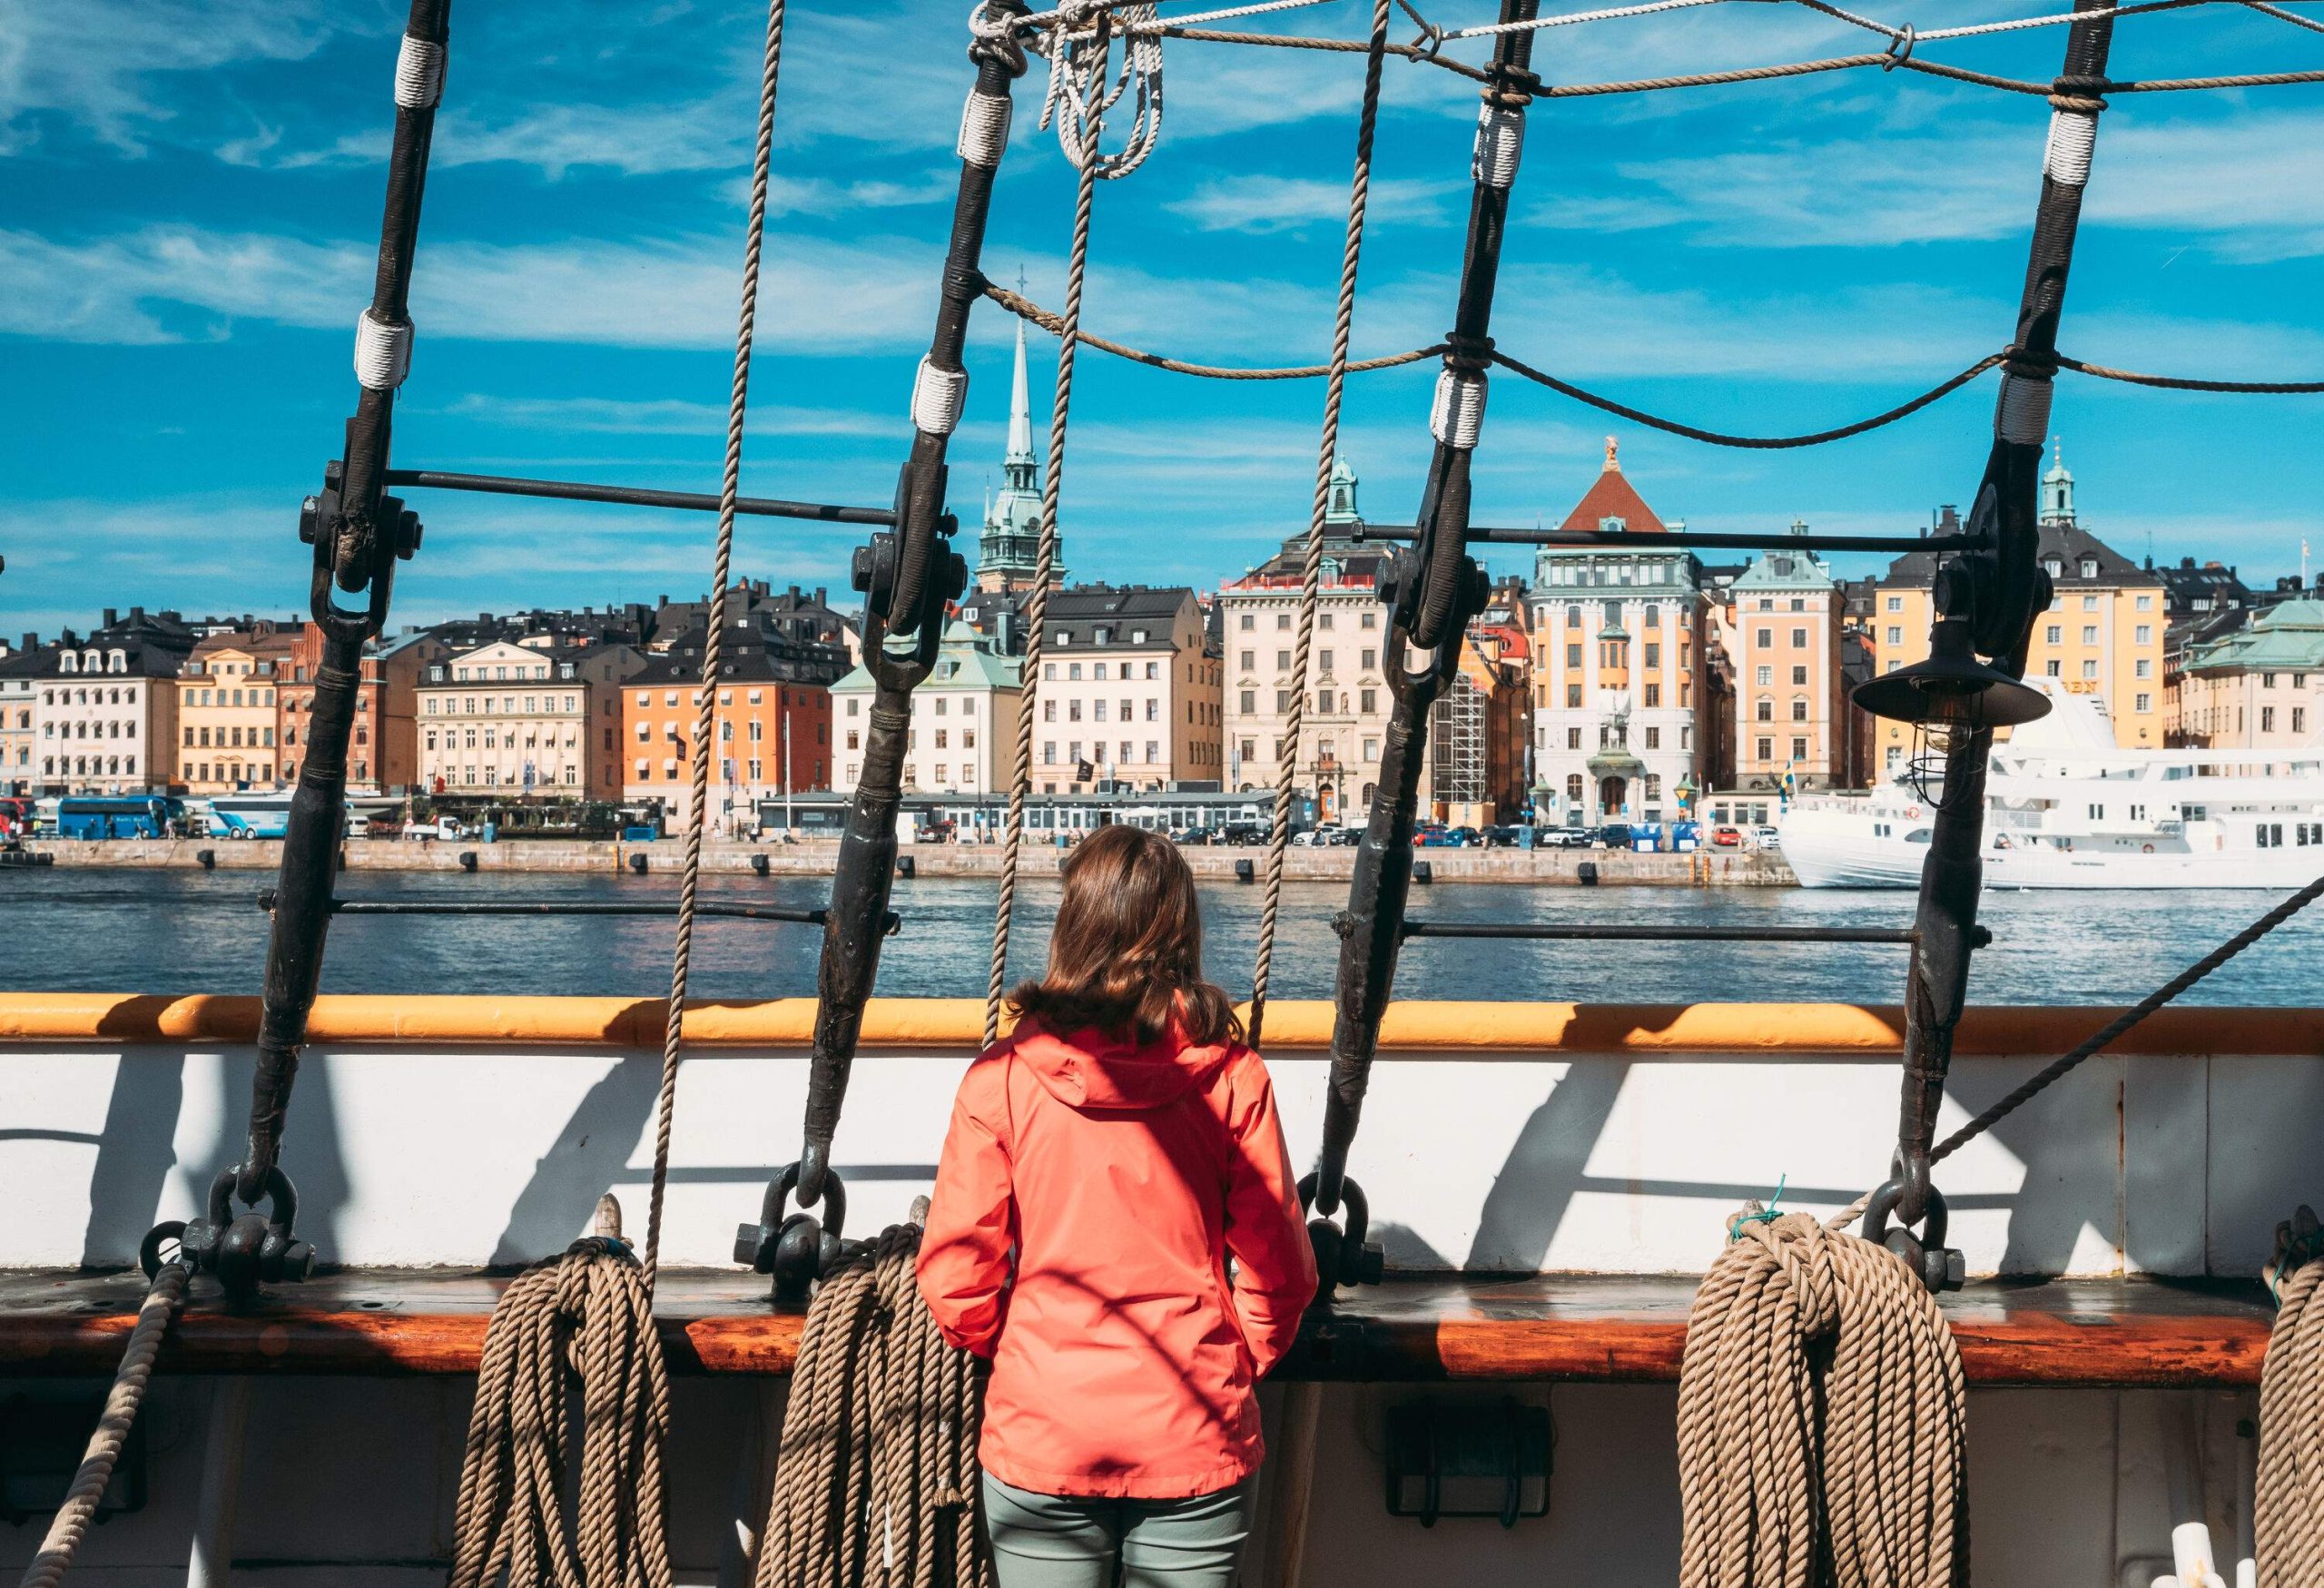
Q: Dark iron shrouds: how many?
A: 4